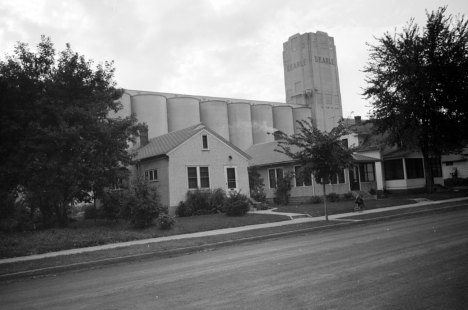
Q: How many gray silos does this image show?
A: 8